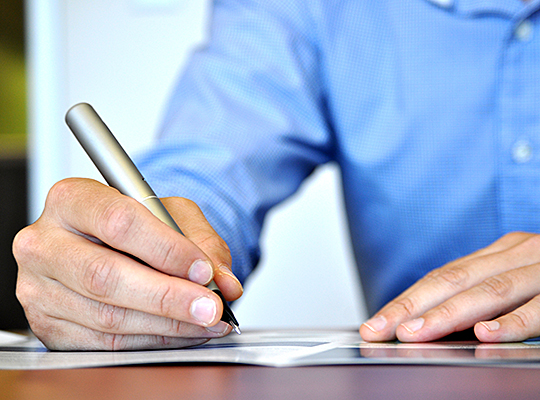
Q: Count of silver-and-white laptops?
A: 0